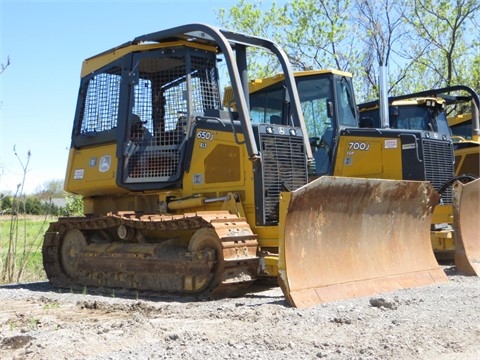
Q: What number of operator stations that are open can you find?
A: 1